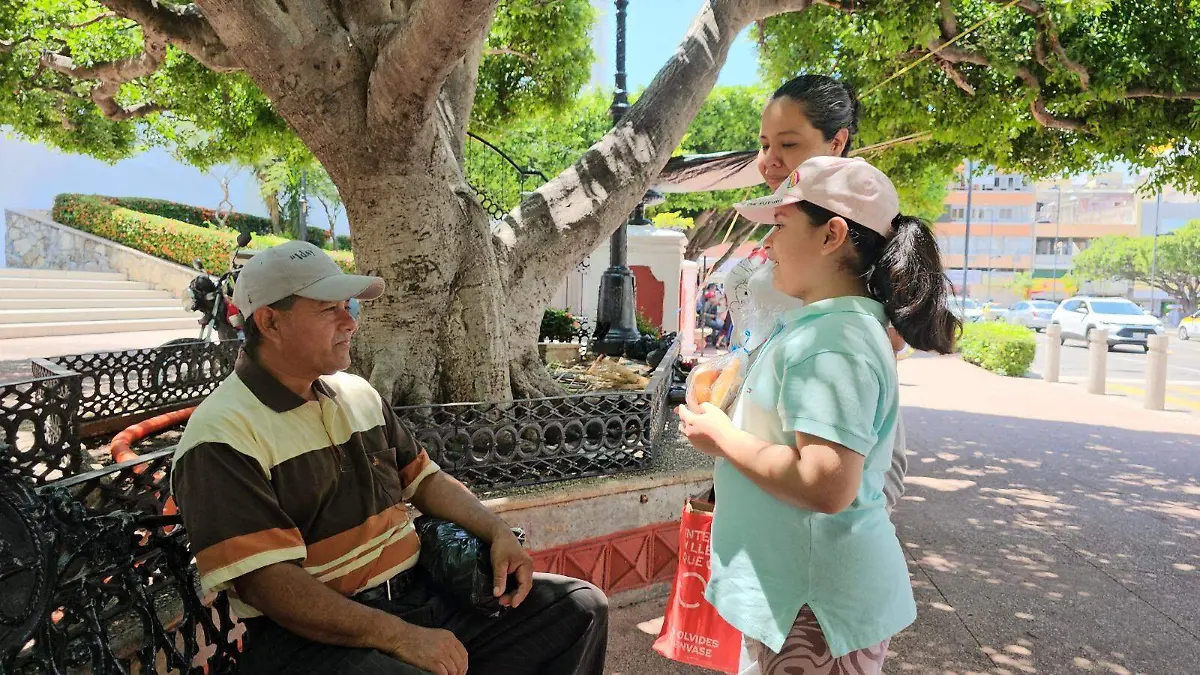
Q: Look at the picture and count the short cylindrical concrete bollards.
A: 3